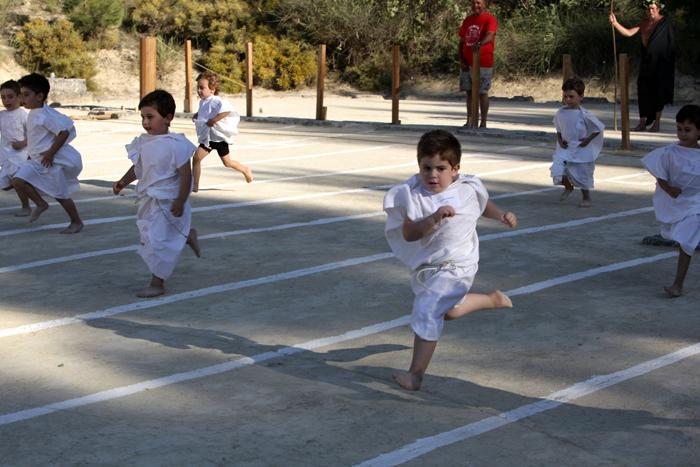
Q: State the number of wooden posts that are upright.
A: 8